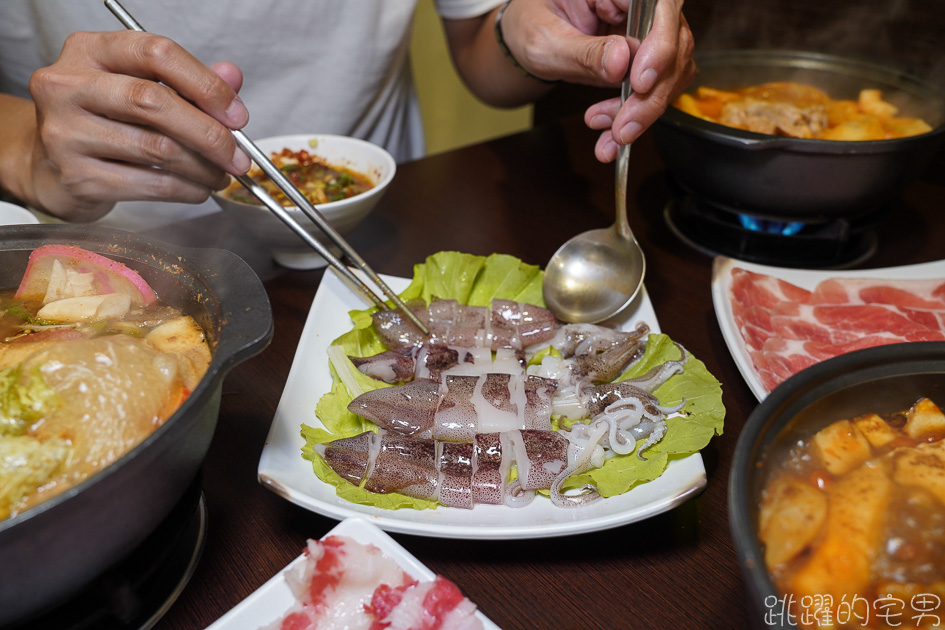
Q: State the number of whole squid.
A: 4